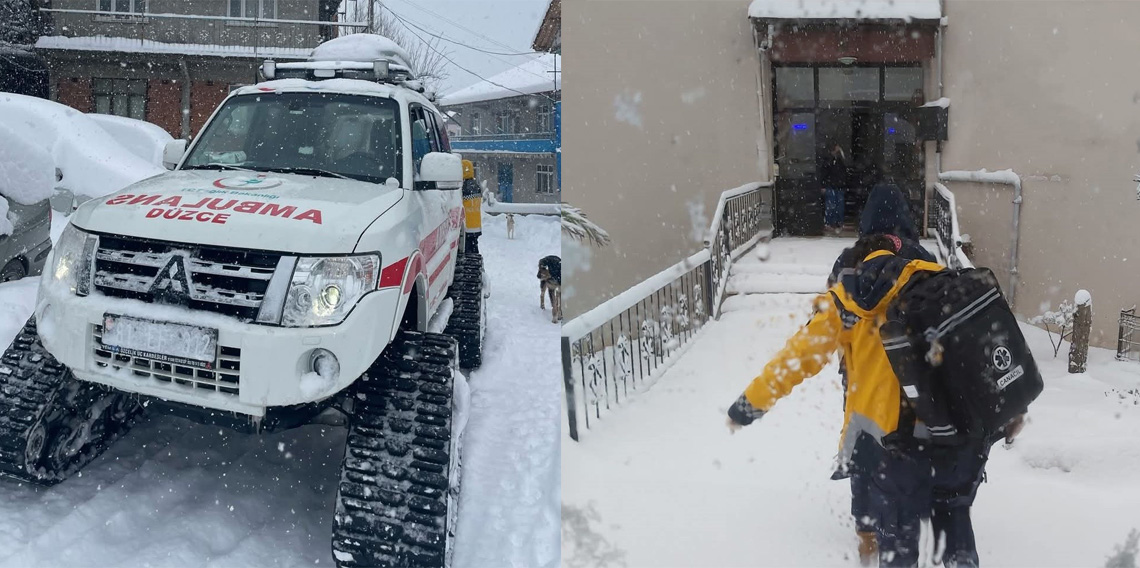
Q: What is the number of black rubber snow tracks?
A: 3